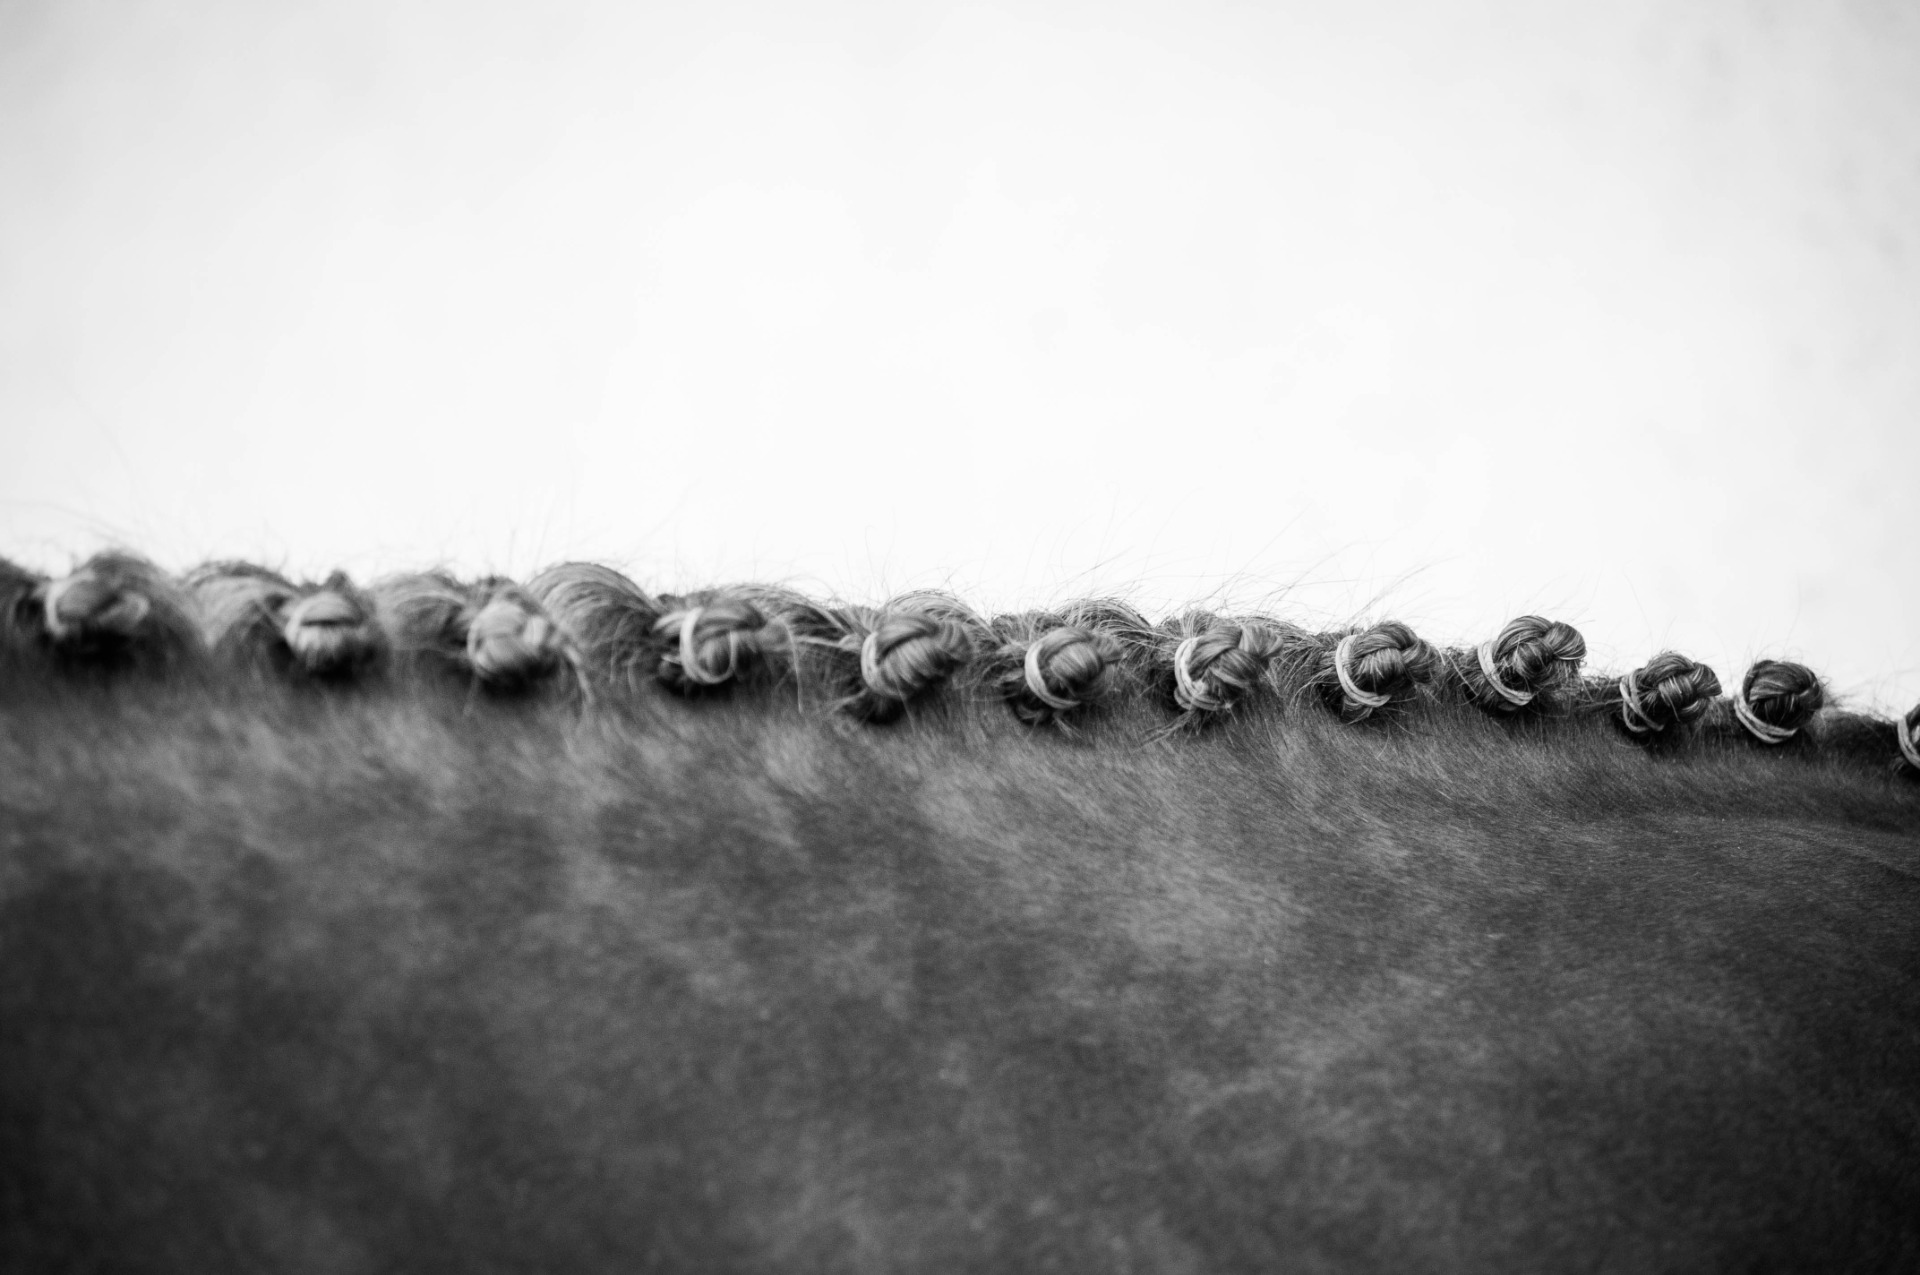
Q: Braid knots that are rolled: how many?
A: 12